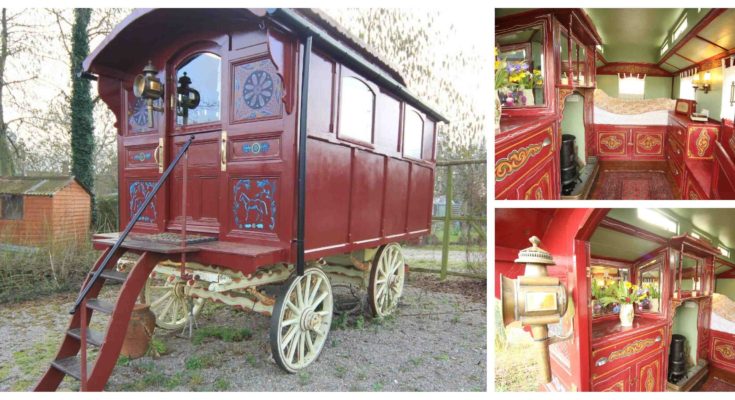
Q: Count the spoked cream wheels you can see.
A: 3